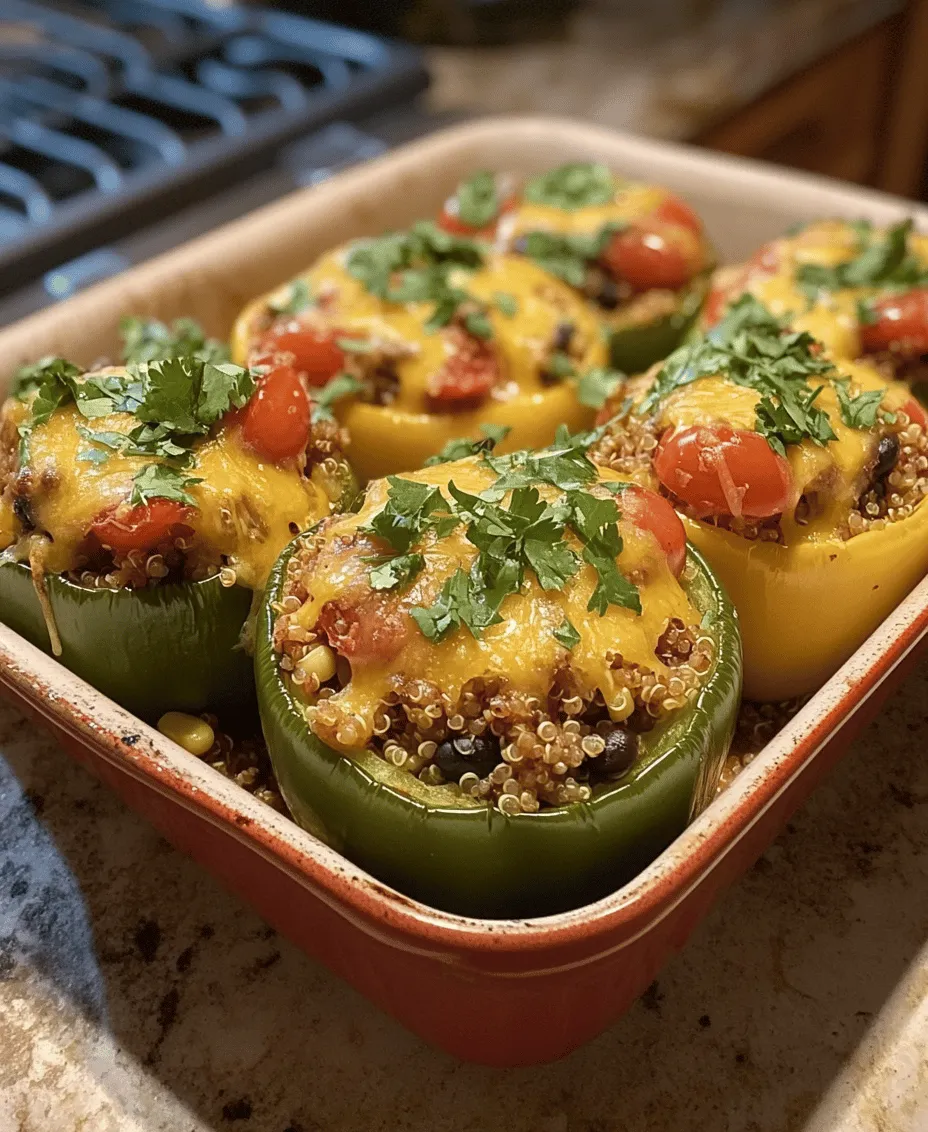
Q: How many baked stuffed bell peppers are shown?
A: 6